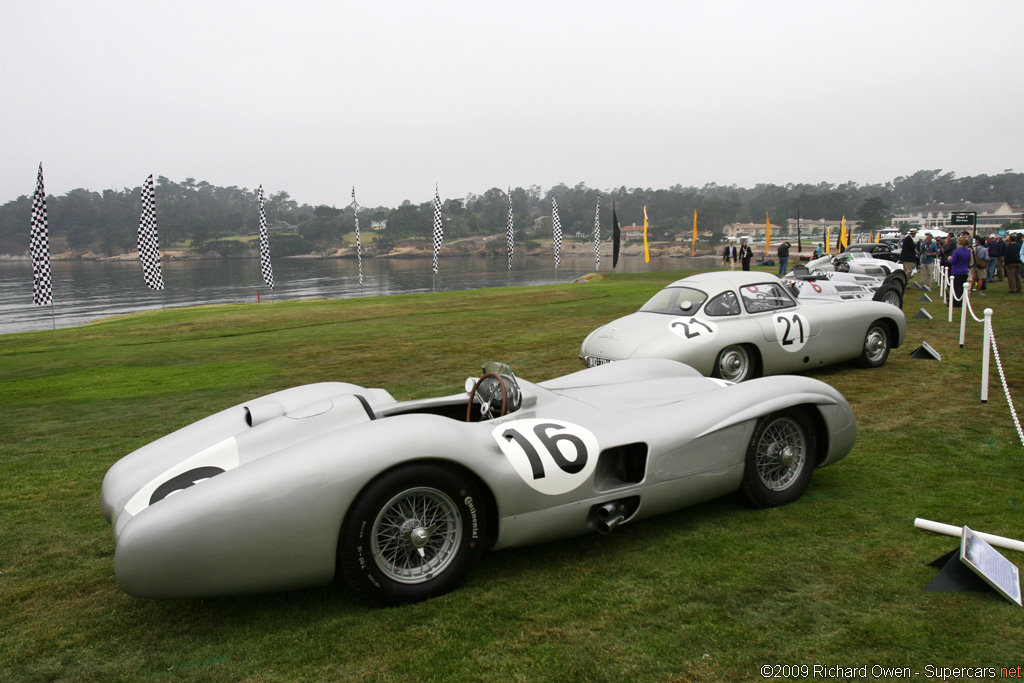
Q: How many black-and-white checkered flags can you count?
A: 8